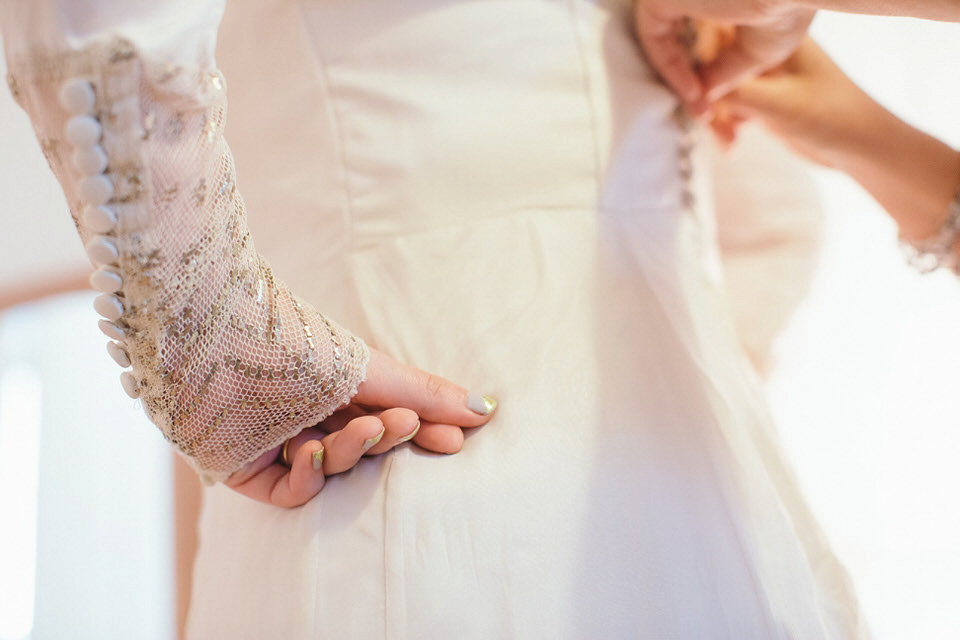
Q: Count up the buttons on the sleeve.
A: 11